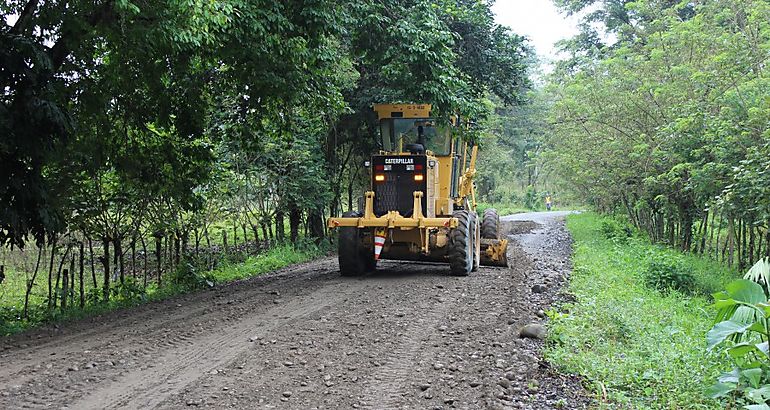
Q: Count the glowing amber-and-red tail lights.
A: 2